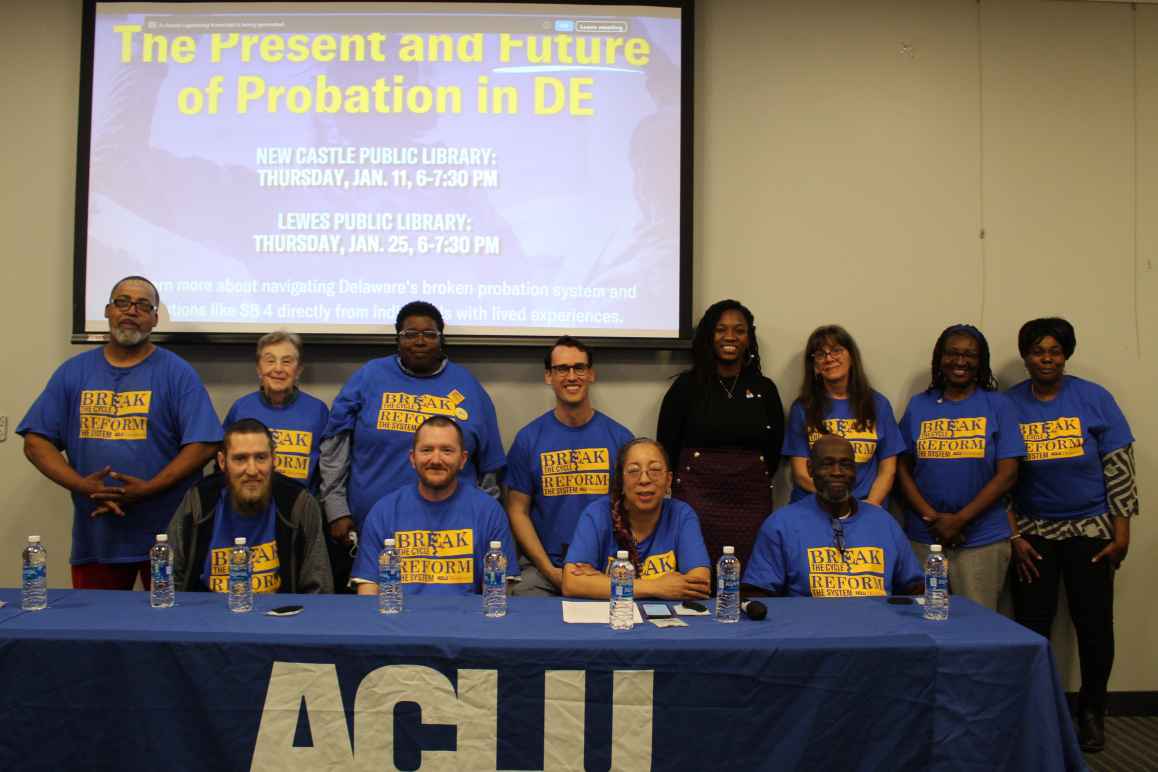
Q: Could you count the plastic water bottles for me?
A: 8